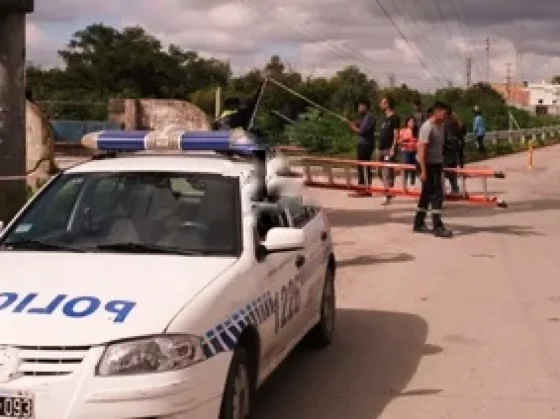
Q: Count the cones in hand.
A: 0